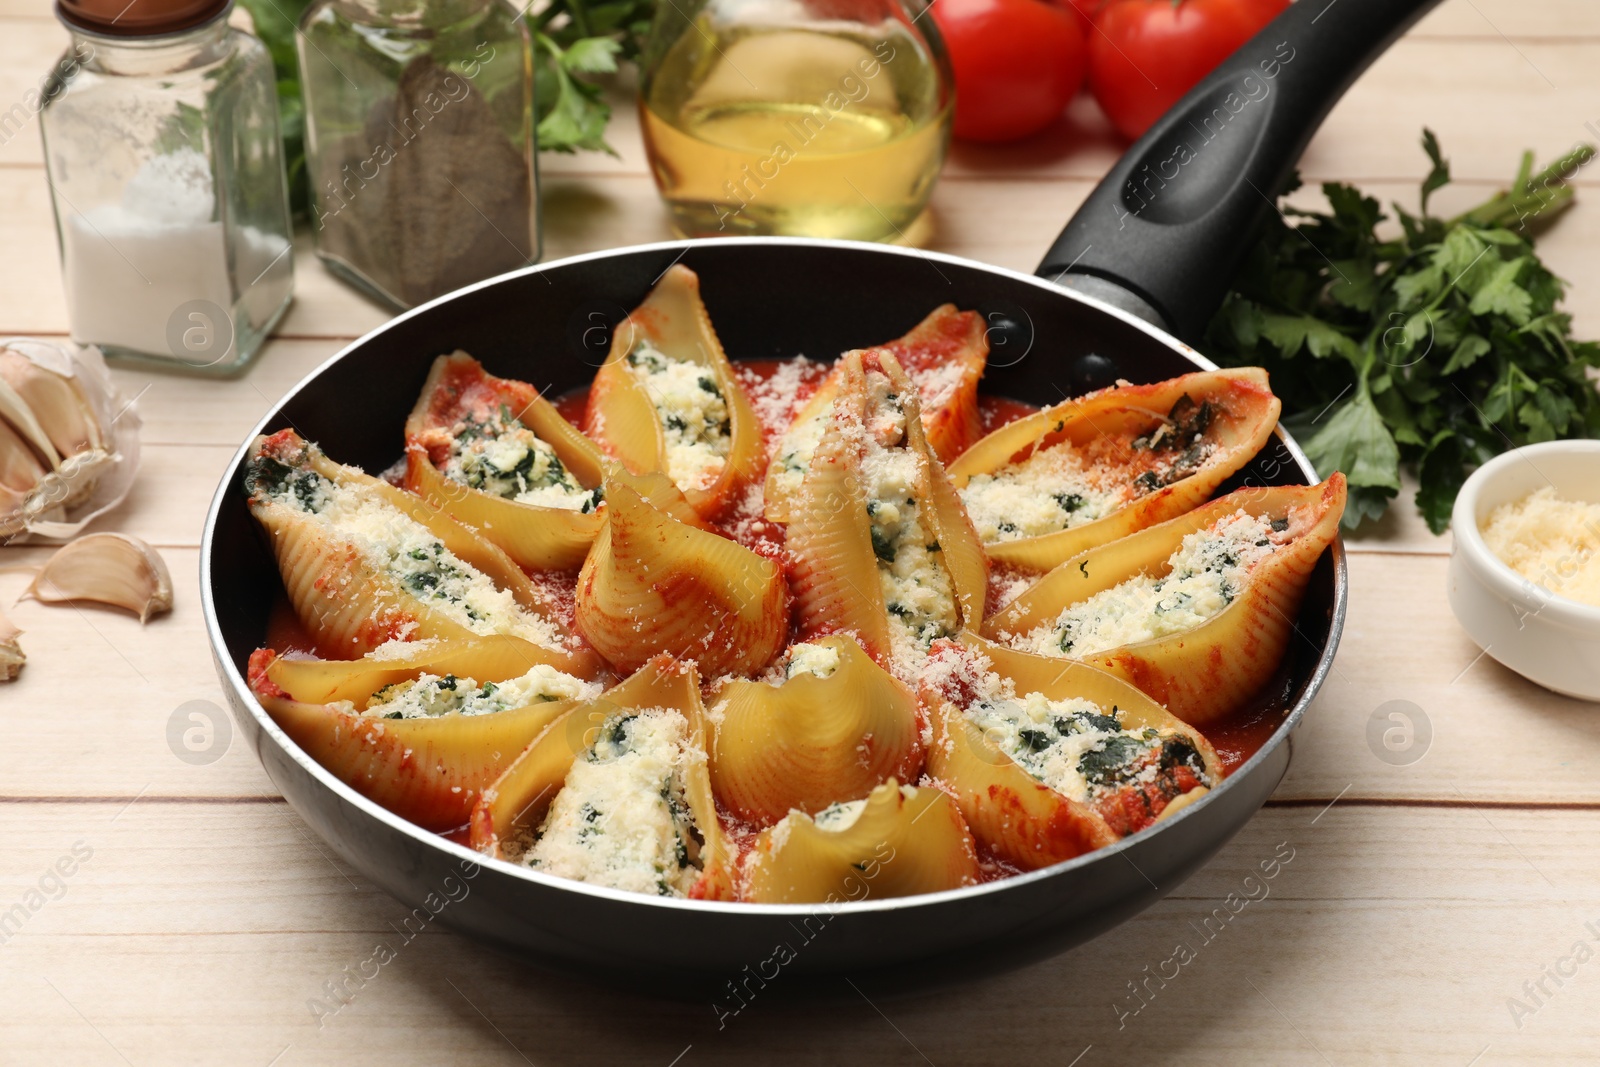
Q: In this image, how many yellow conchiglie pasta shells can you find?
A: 13